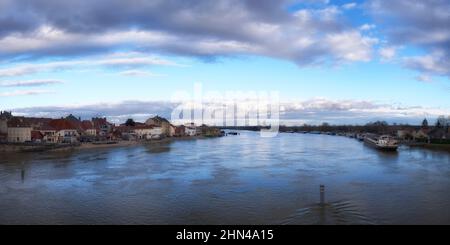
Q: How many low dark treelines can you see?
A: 1